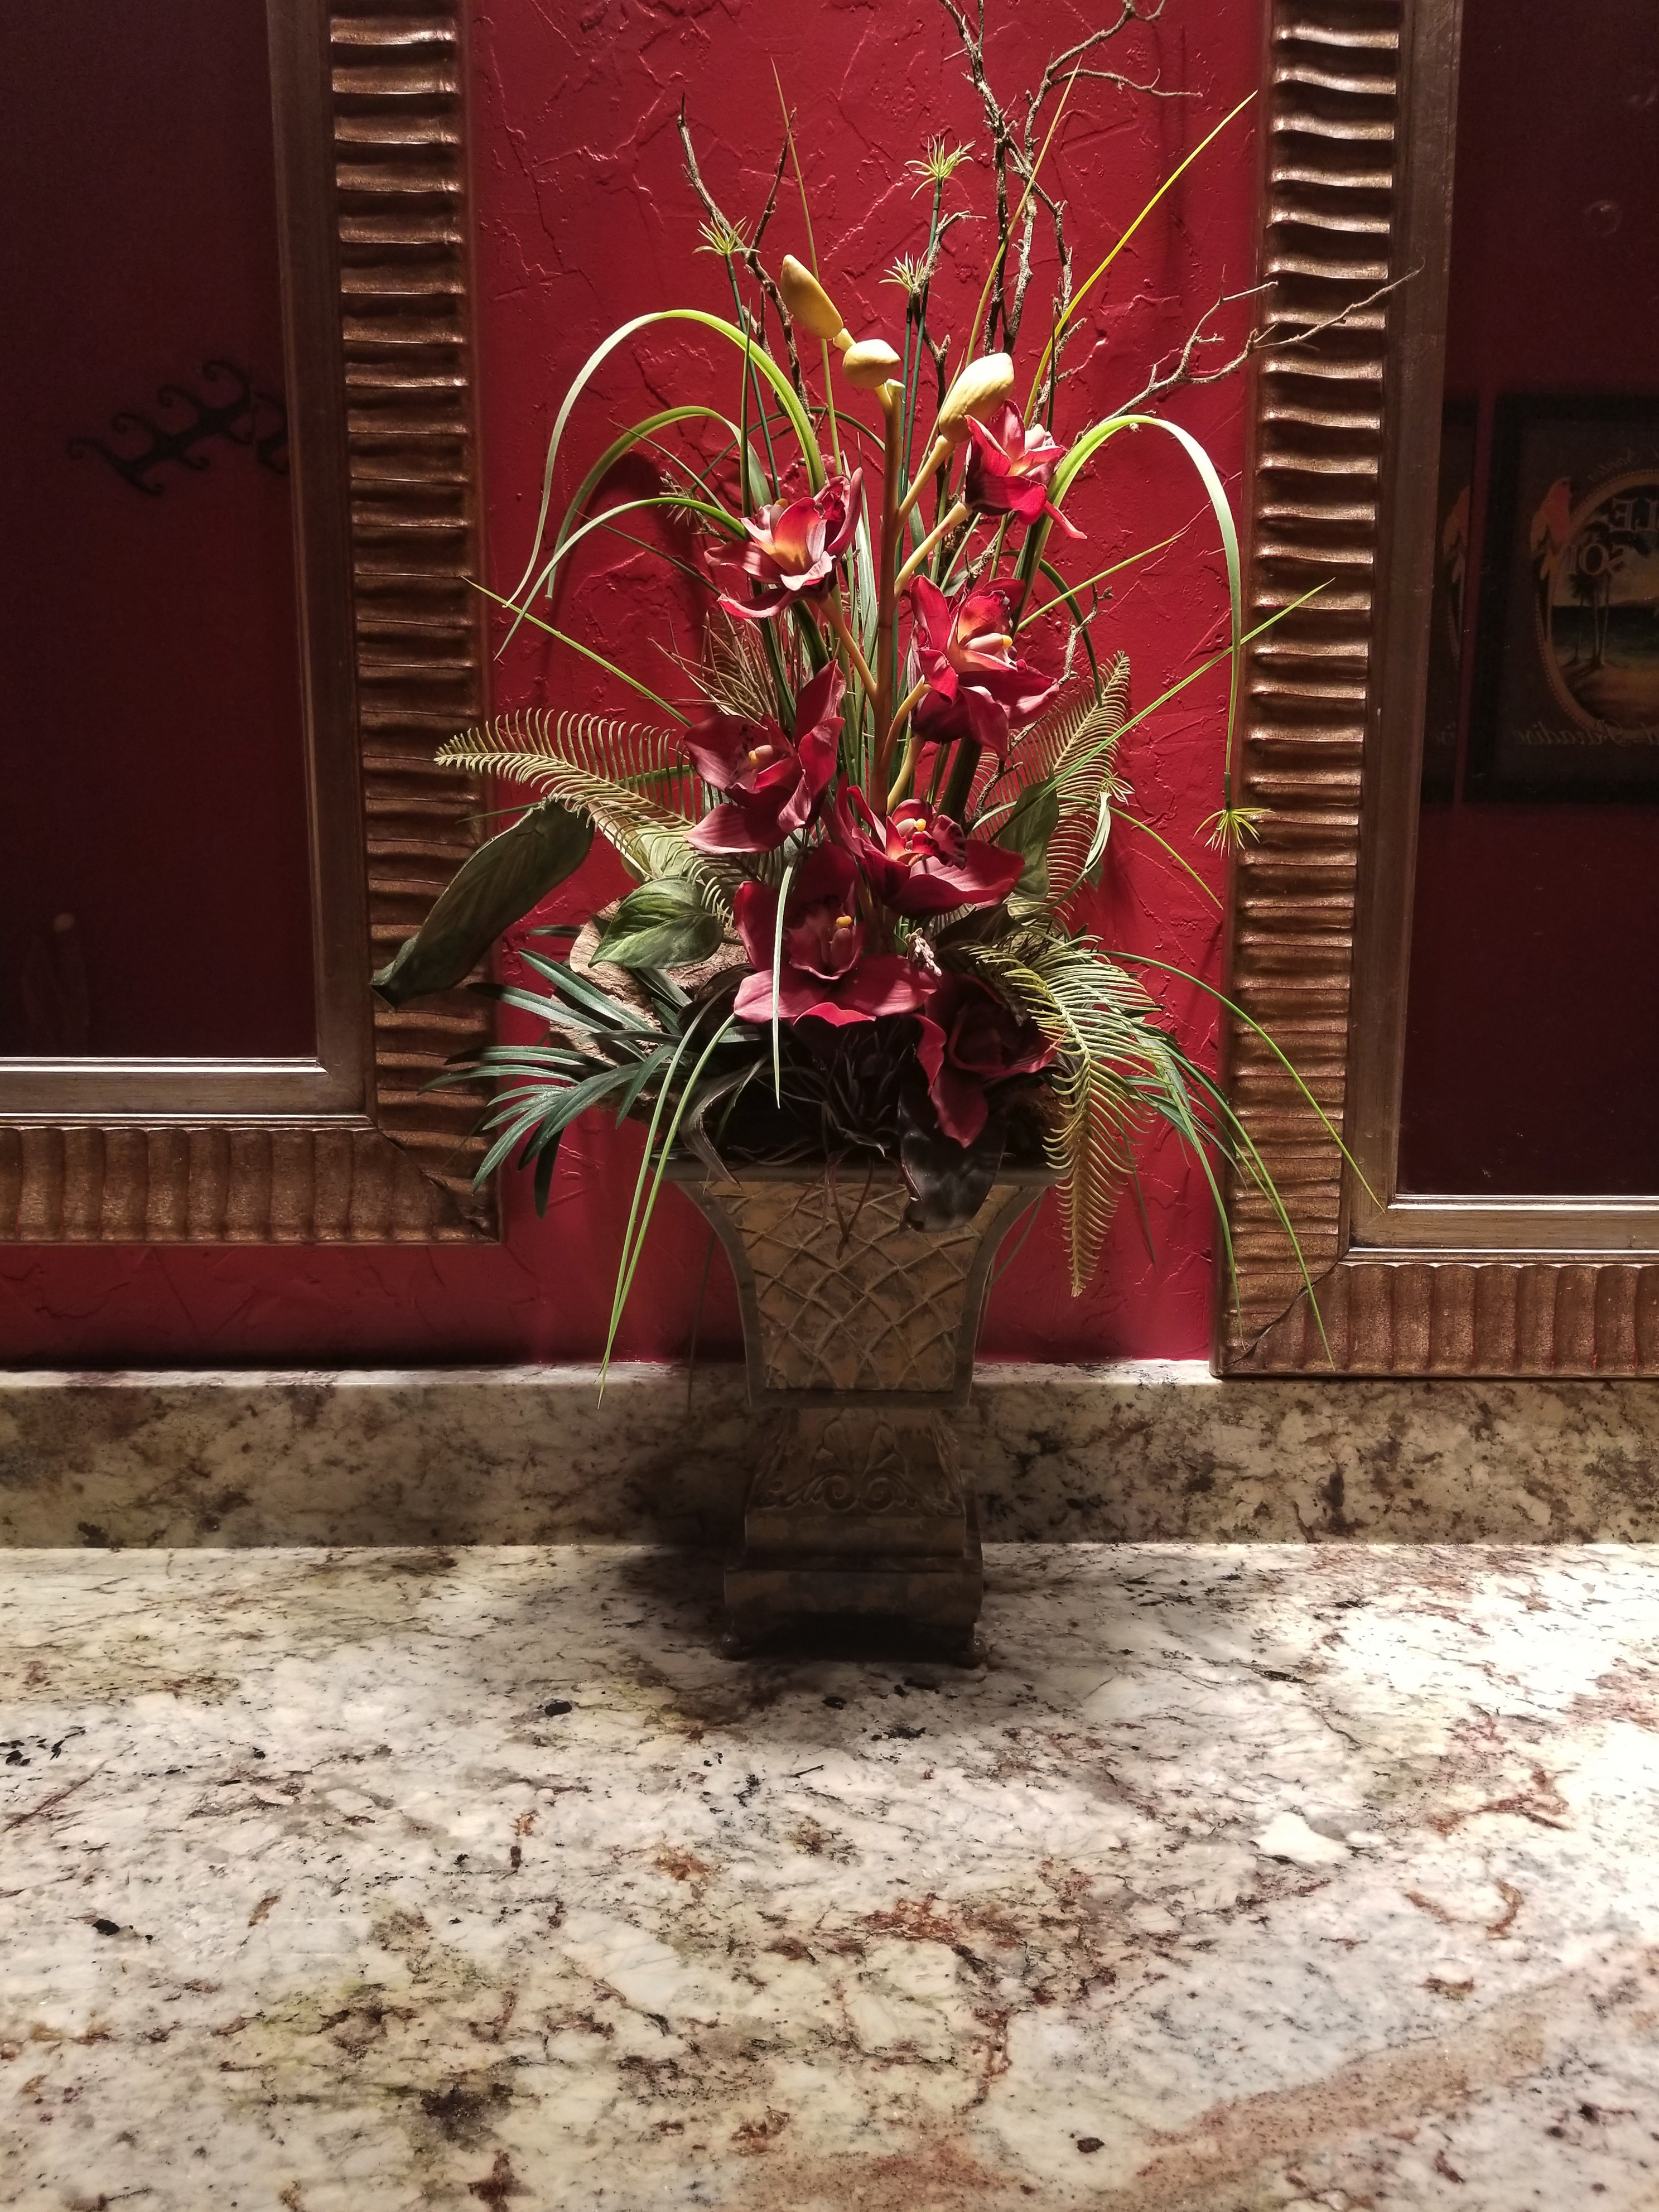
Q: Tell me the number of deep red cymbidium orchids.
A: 7